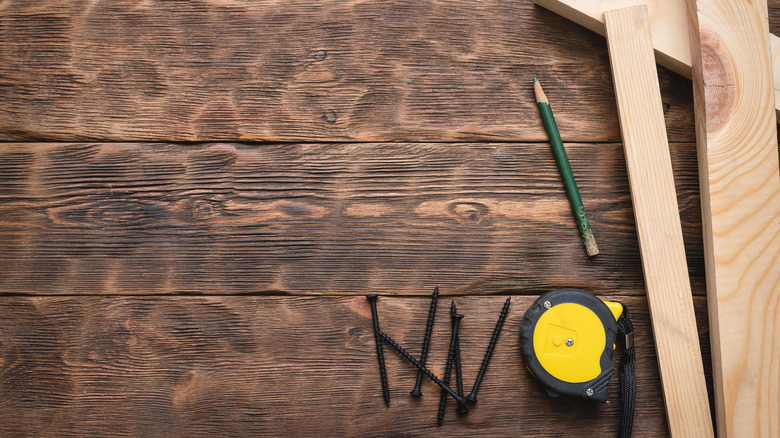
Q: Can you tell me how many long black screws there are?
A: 6